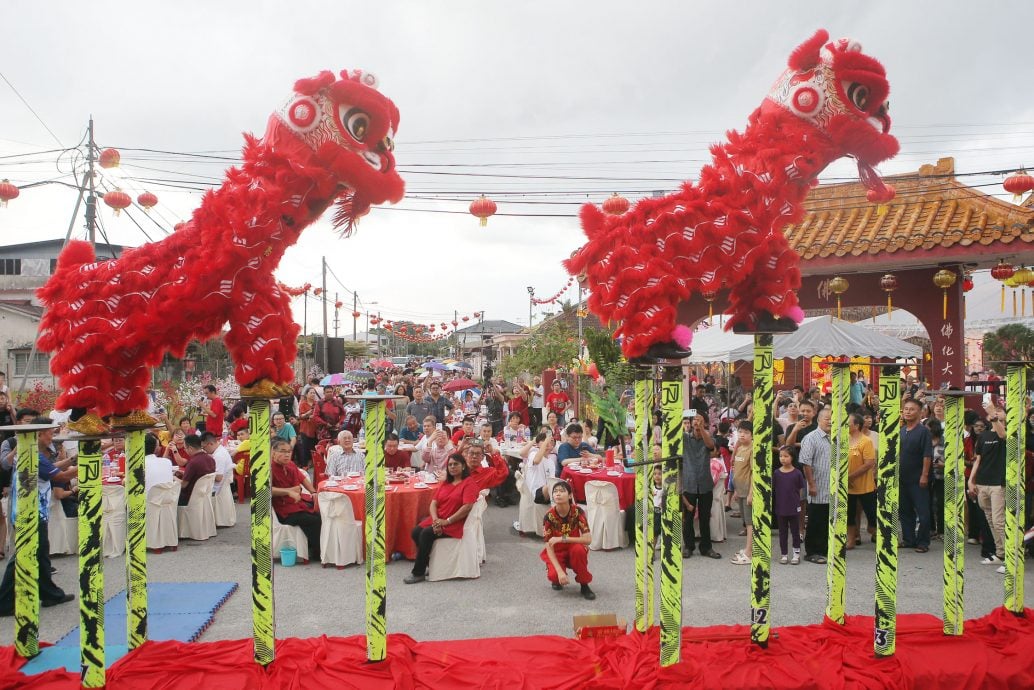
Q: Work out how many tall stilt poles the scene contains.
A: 12